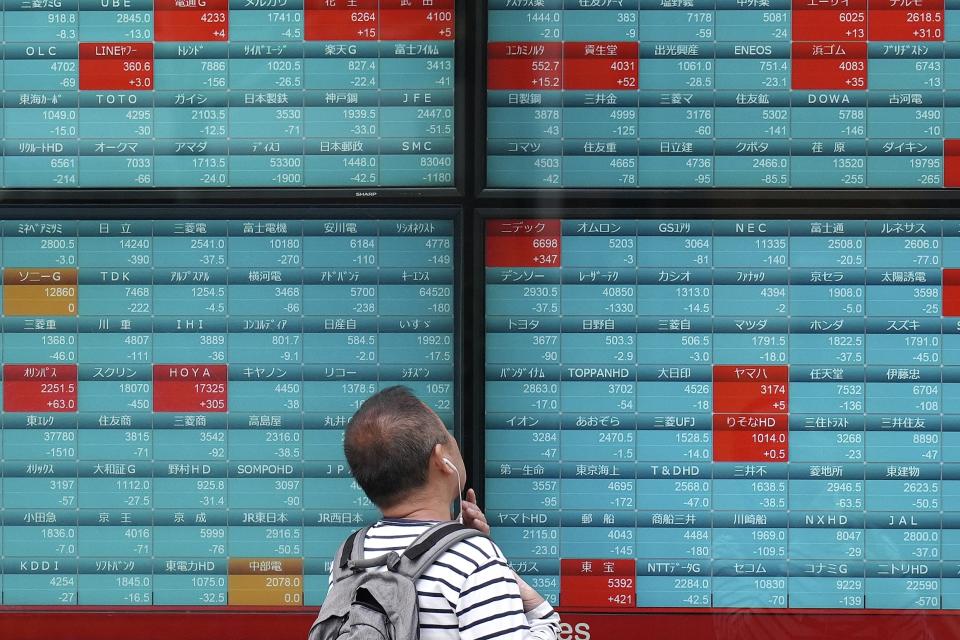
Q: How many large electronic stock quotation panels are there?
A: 4